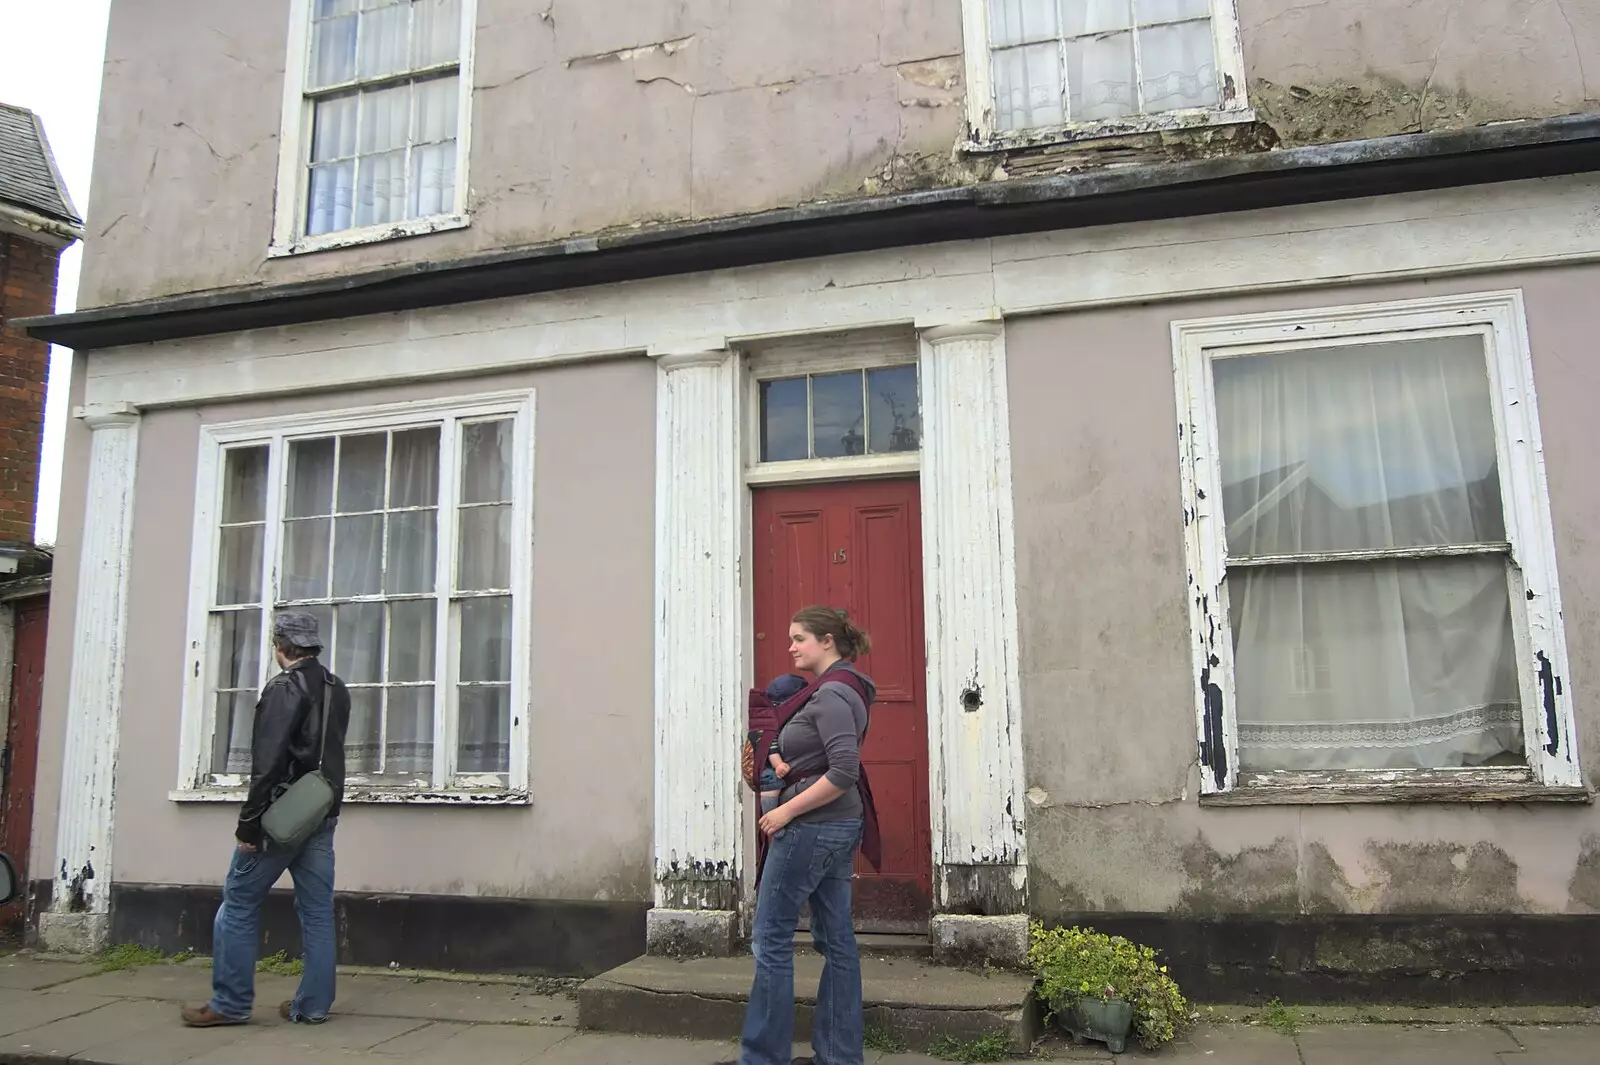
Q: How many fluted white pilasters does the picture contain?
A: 3